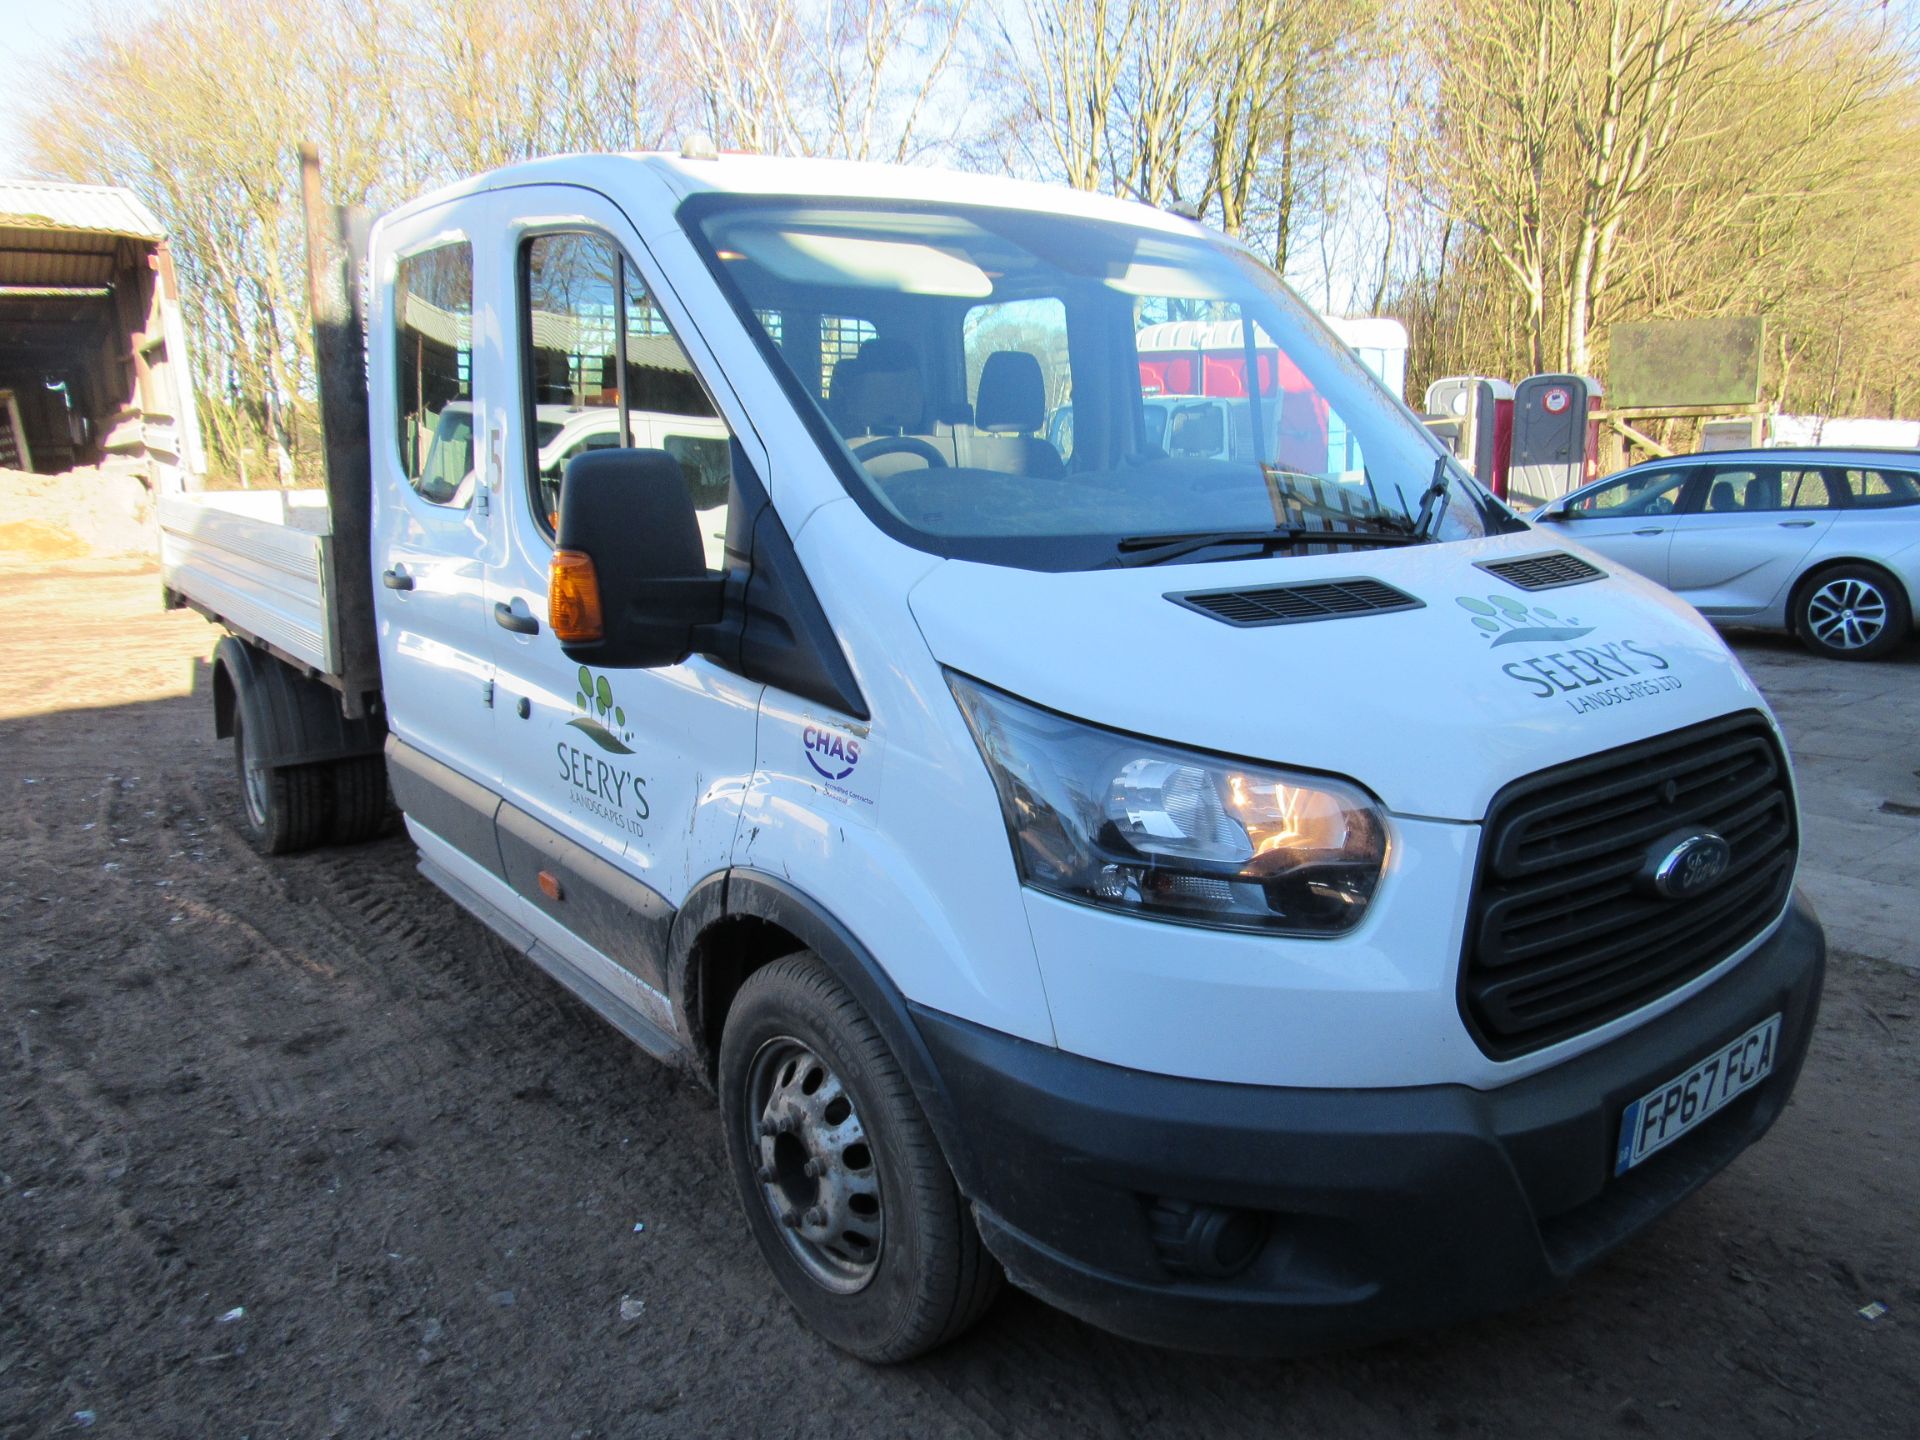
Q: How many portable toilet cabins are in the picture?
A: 5